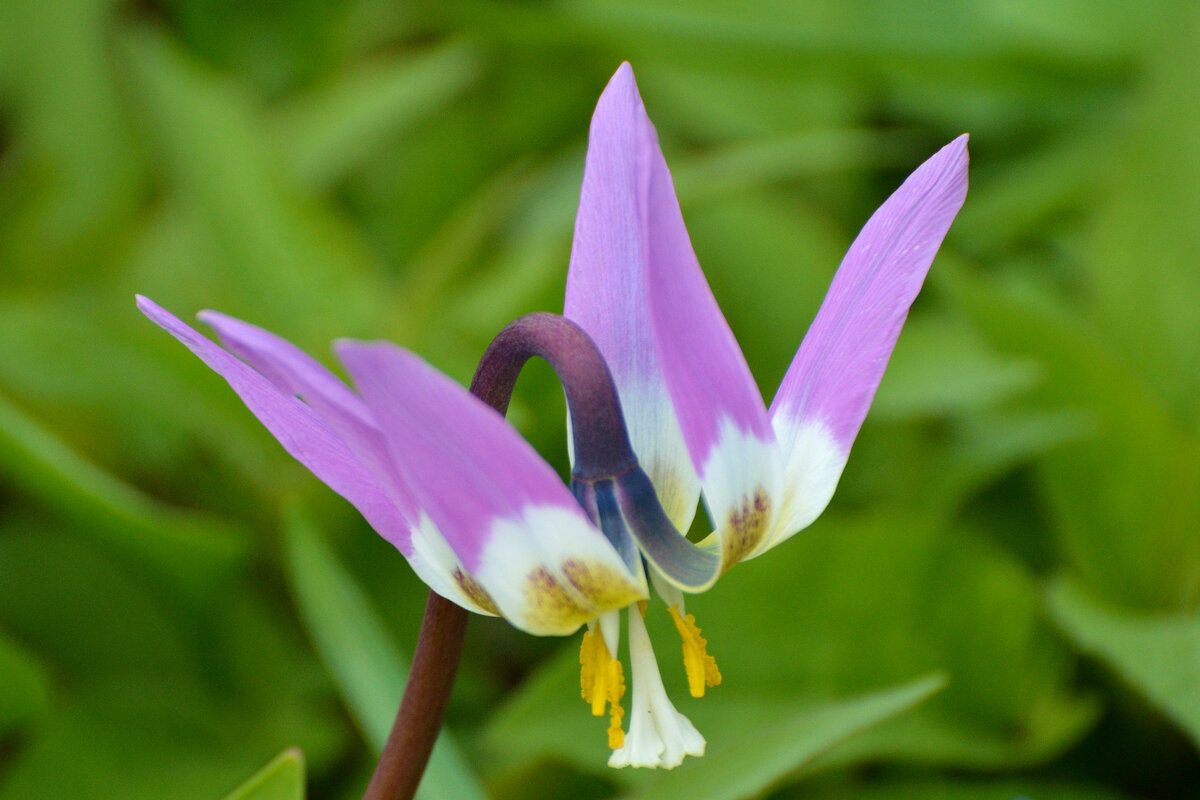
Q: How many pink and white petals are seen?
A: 6